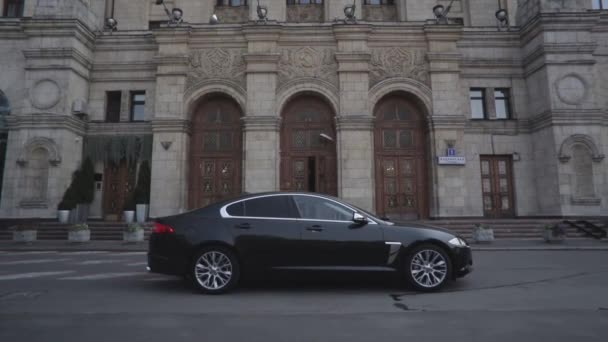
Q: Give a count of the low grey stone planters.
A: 5